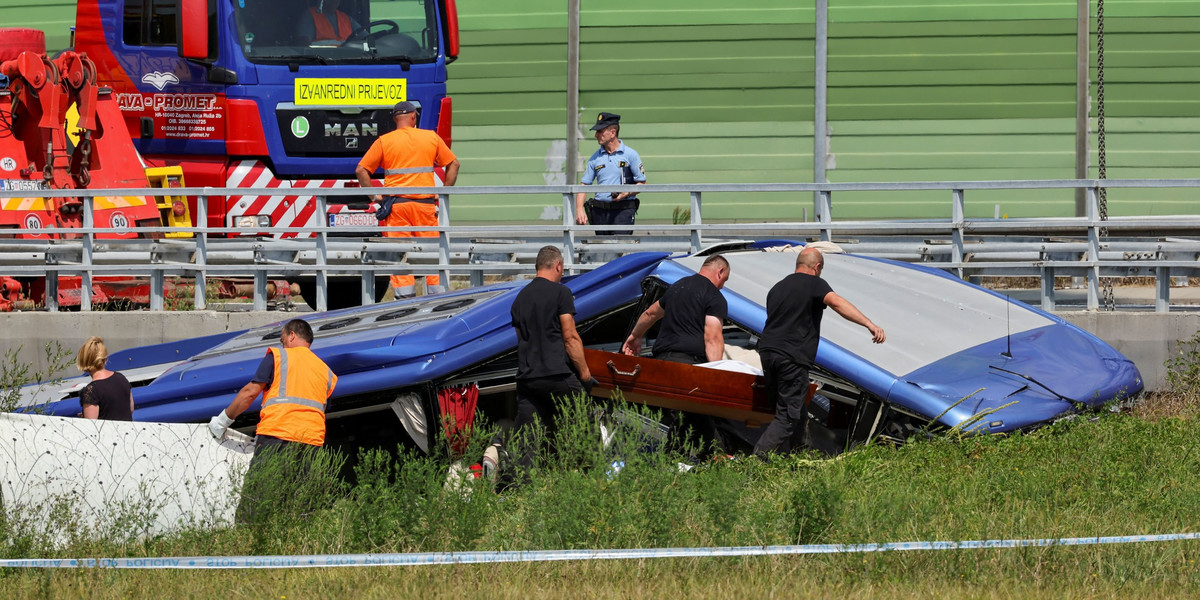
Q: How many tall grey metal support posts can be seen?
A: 3